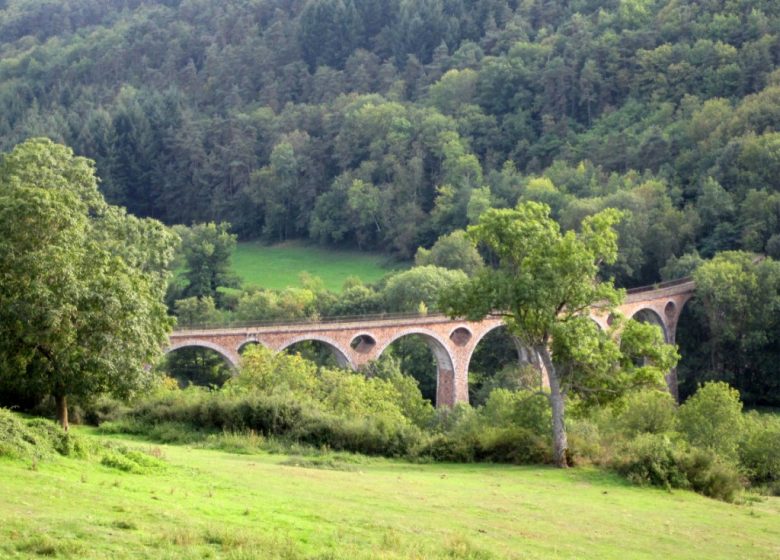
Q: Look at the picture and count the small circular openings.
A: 5